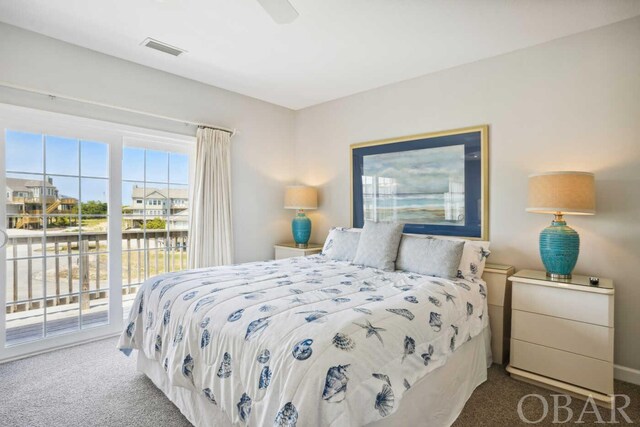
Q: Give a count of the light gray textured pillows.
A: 3